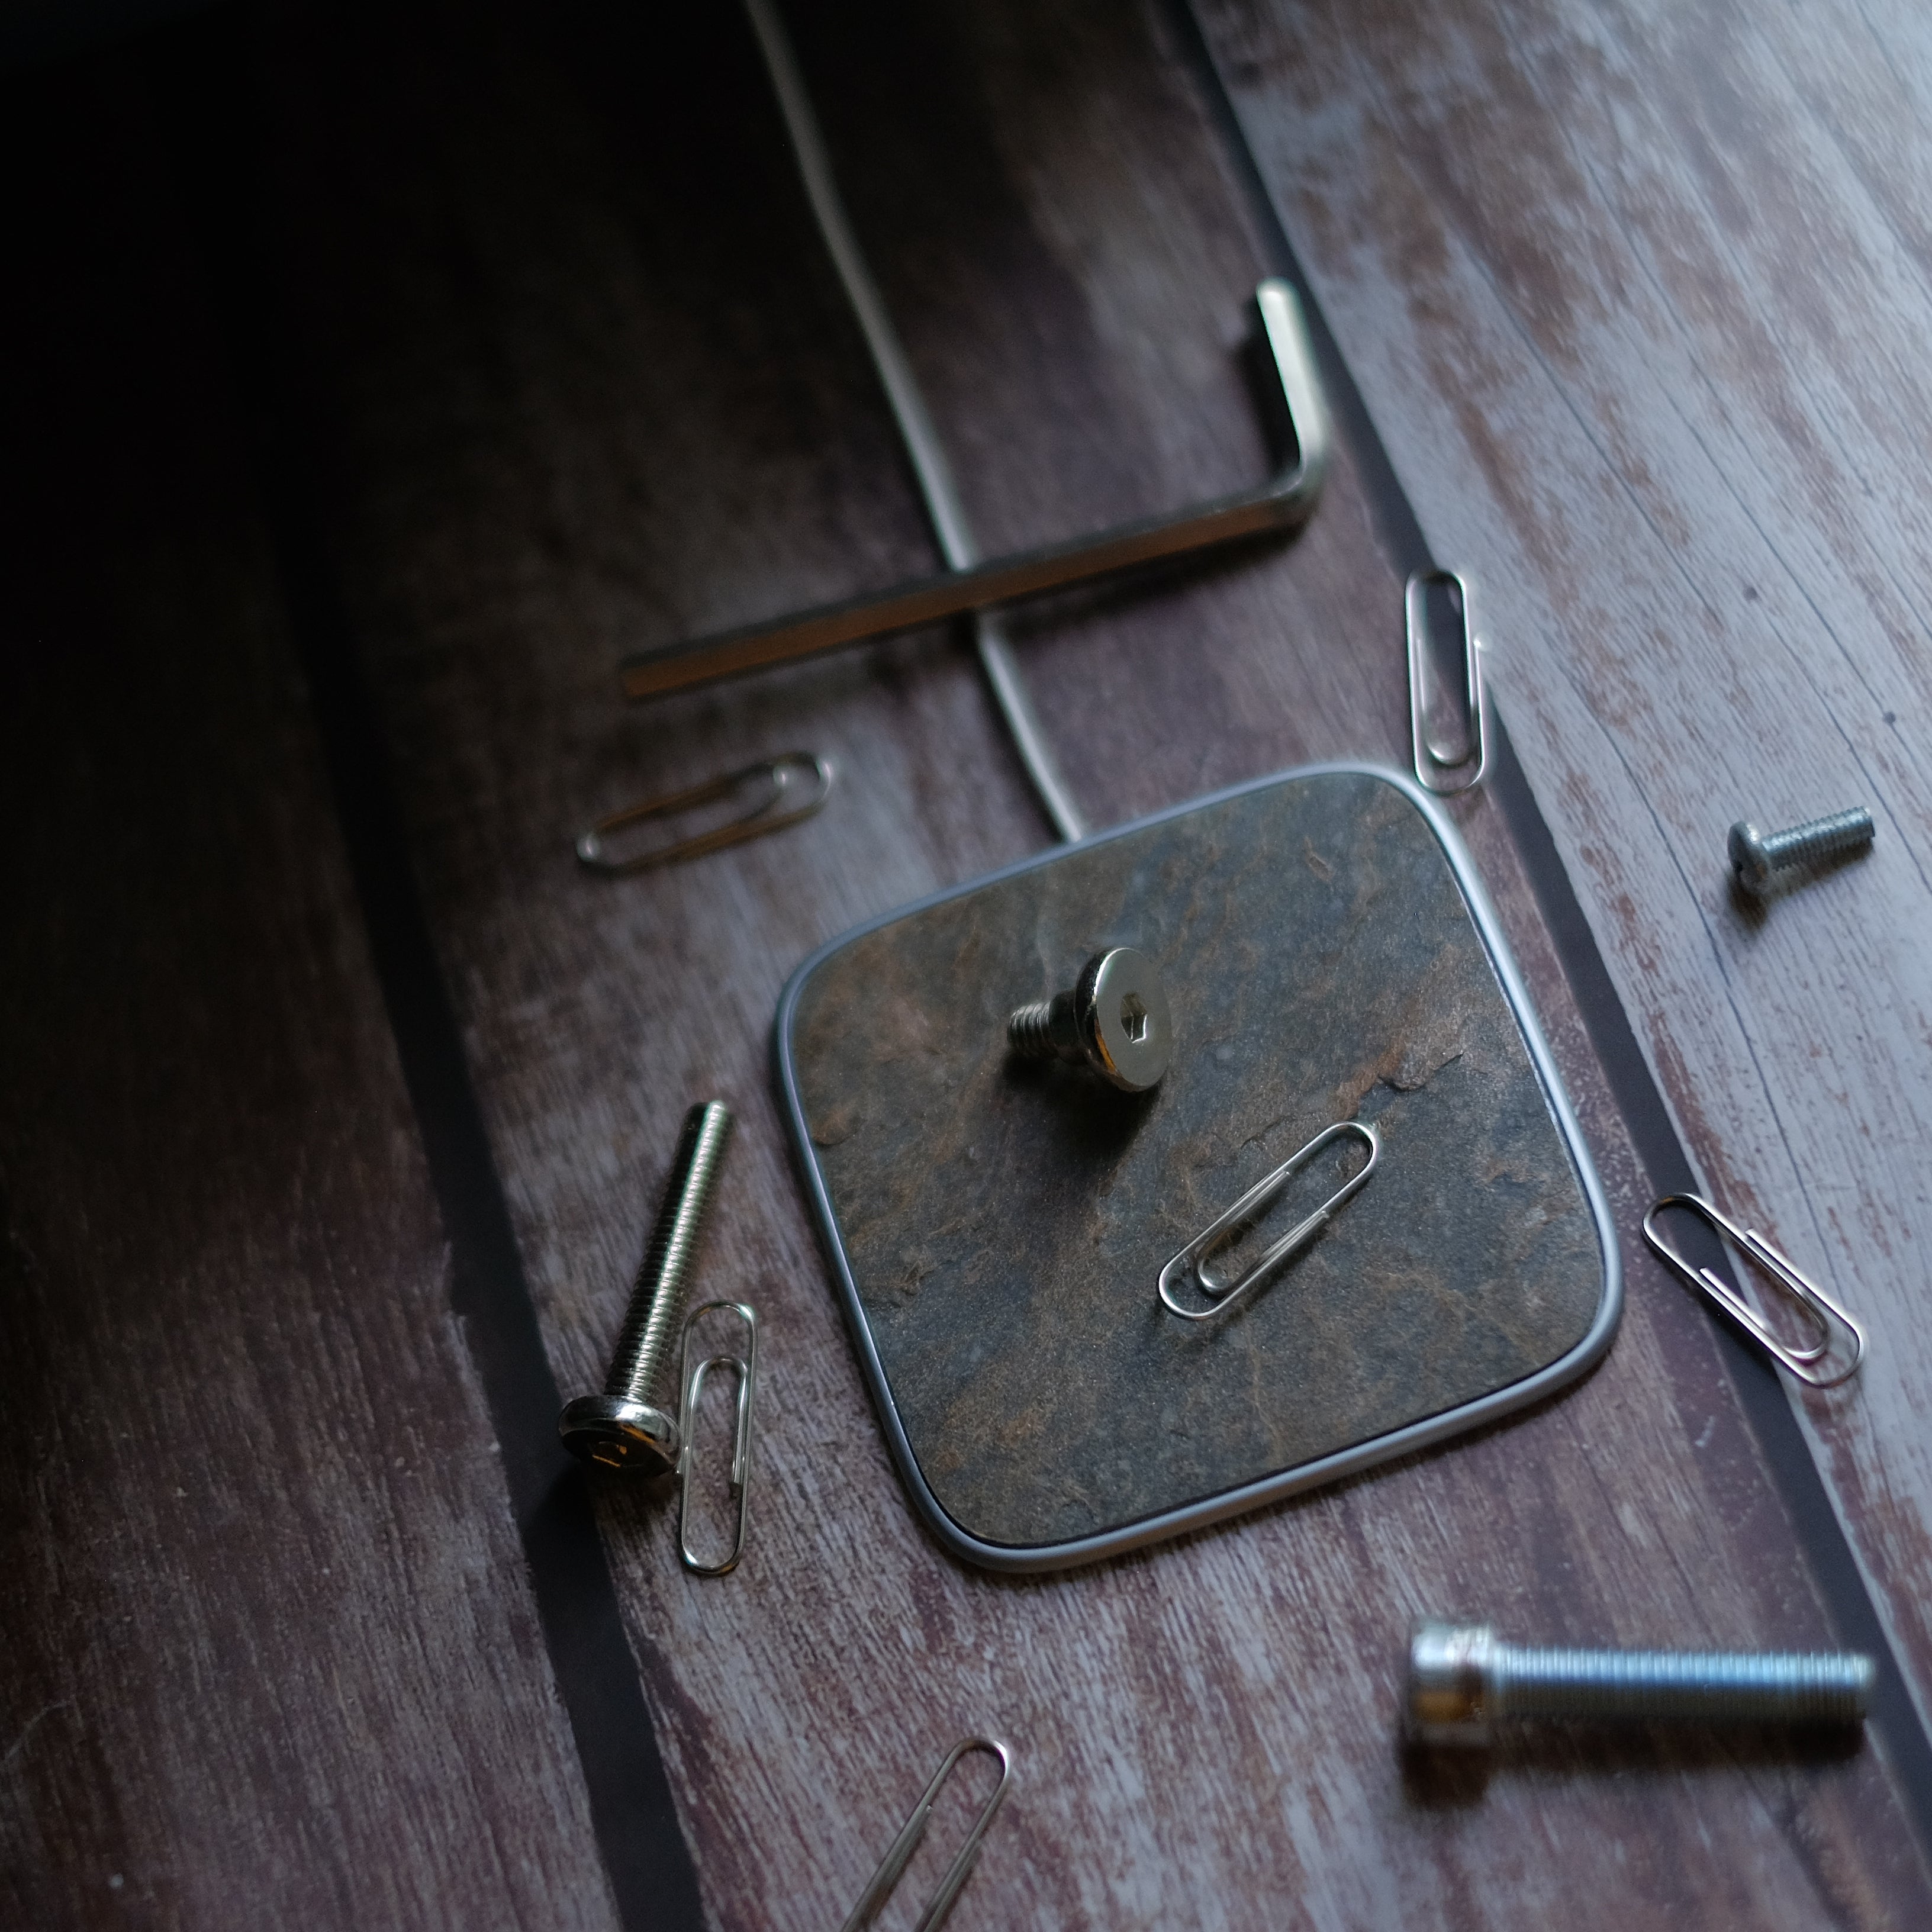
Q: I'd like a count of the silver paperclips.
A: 6